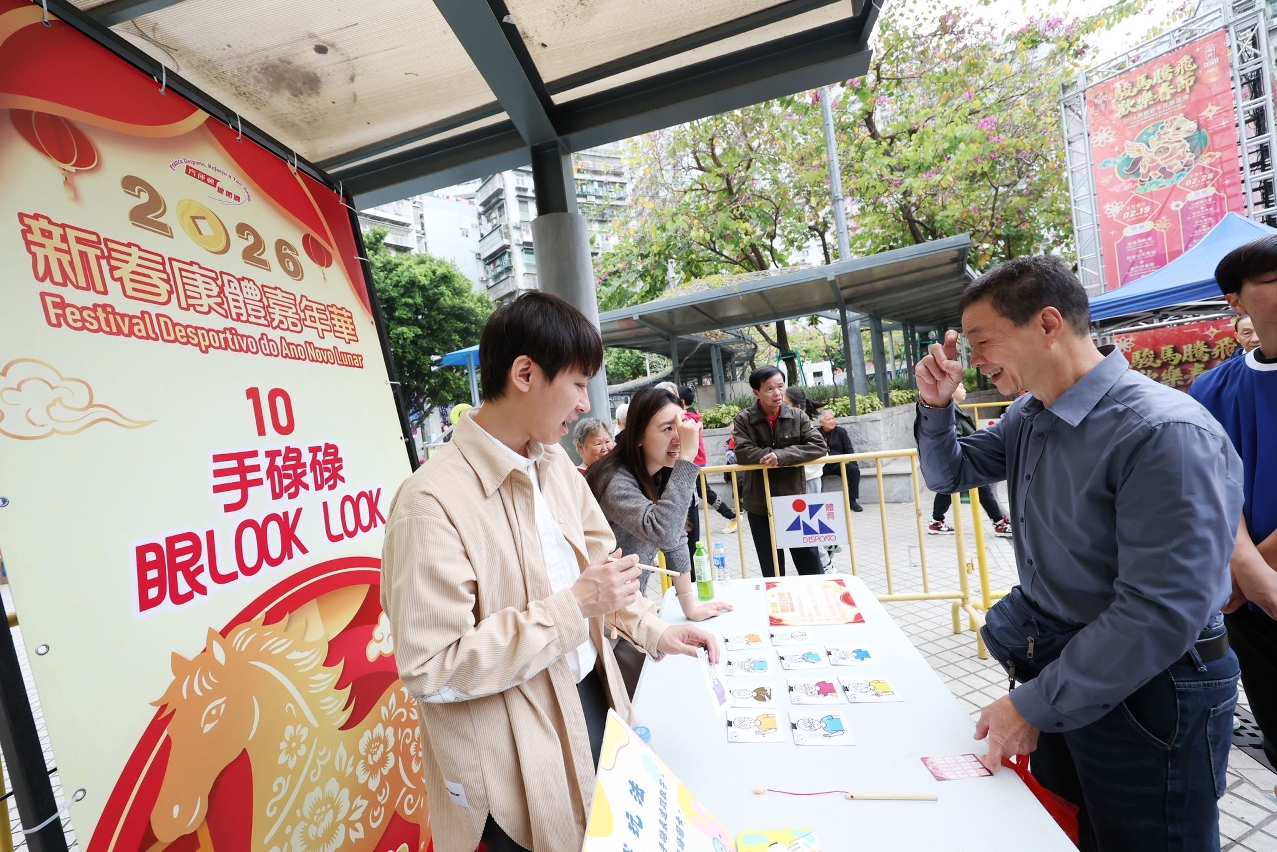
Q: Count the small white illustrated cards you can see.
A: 11